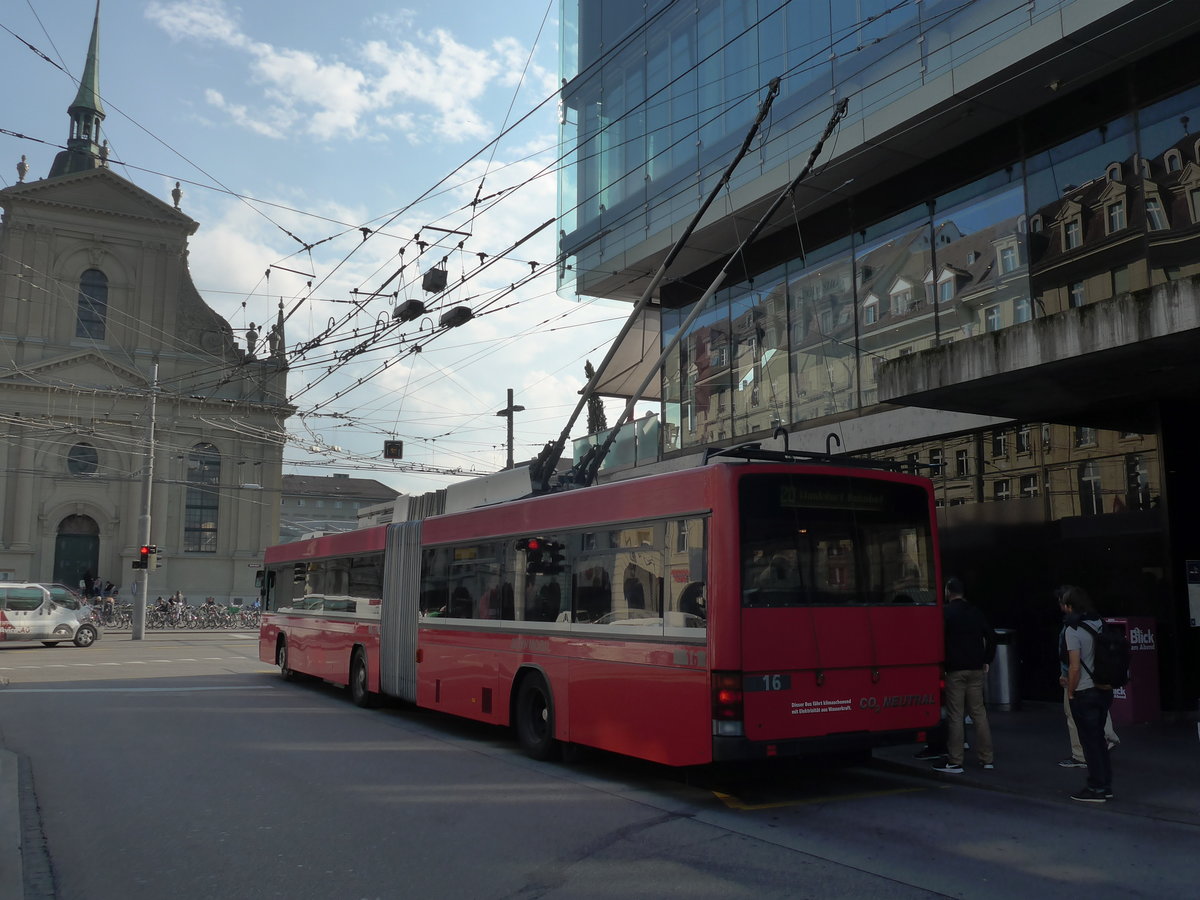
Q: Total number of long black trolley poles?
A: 2